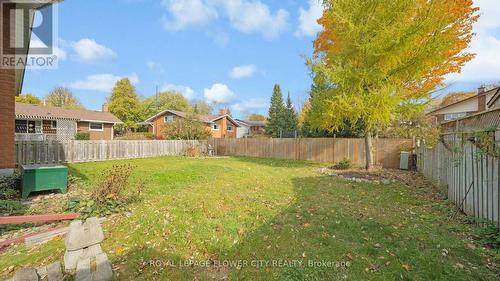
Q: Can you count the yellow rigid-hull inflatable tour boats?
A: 0